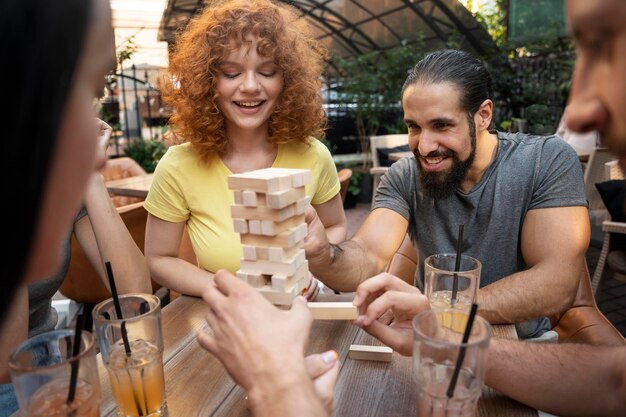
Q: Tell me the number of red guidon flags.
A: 0